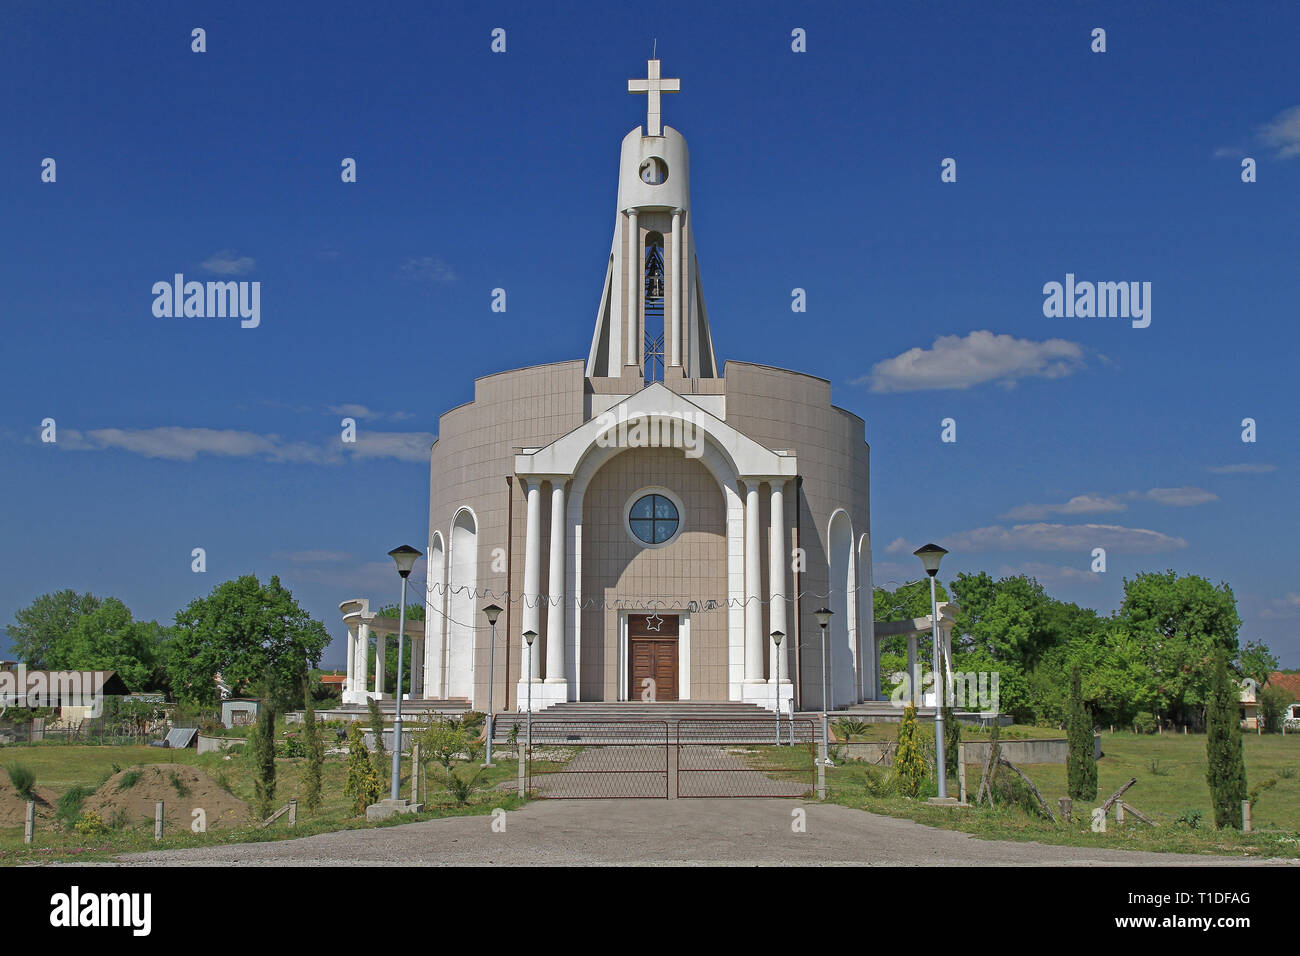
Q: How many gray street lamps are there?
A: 6